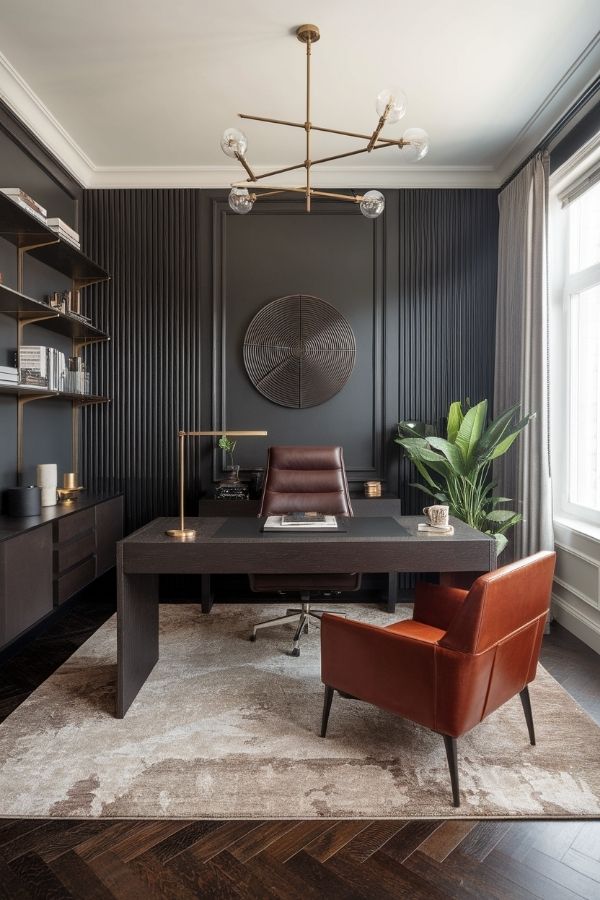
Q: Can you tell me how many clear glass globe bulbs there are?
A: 5